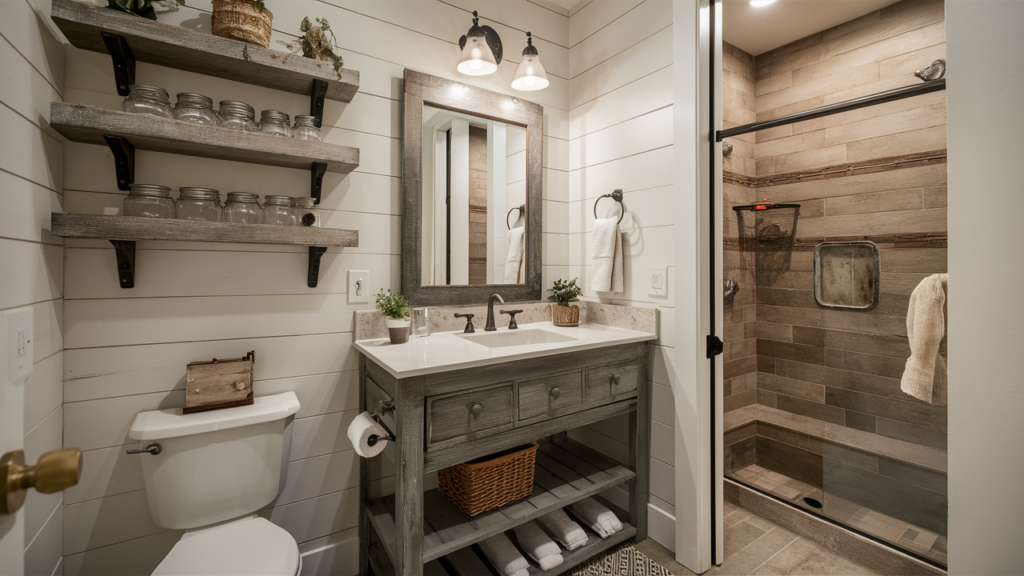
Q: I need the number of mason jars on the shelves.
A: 10